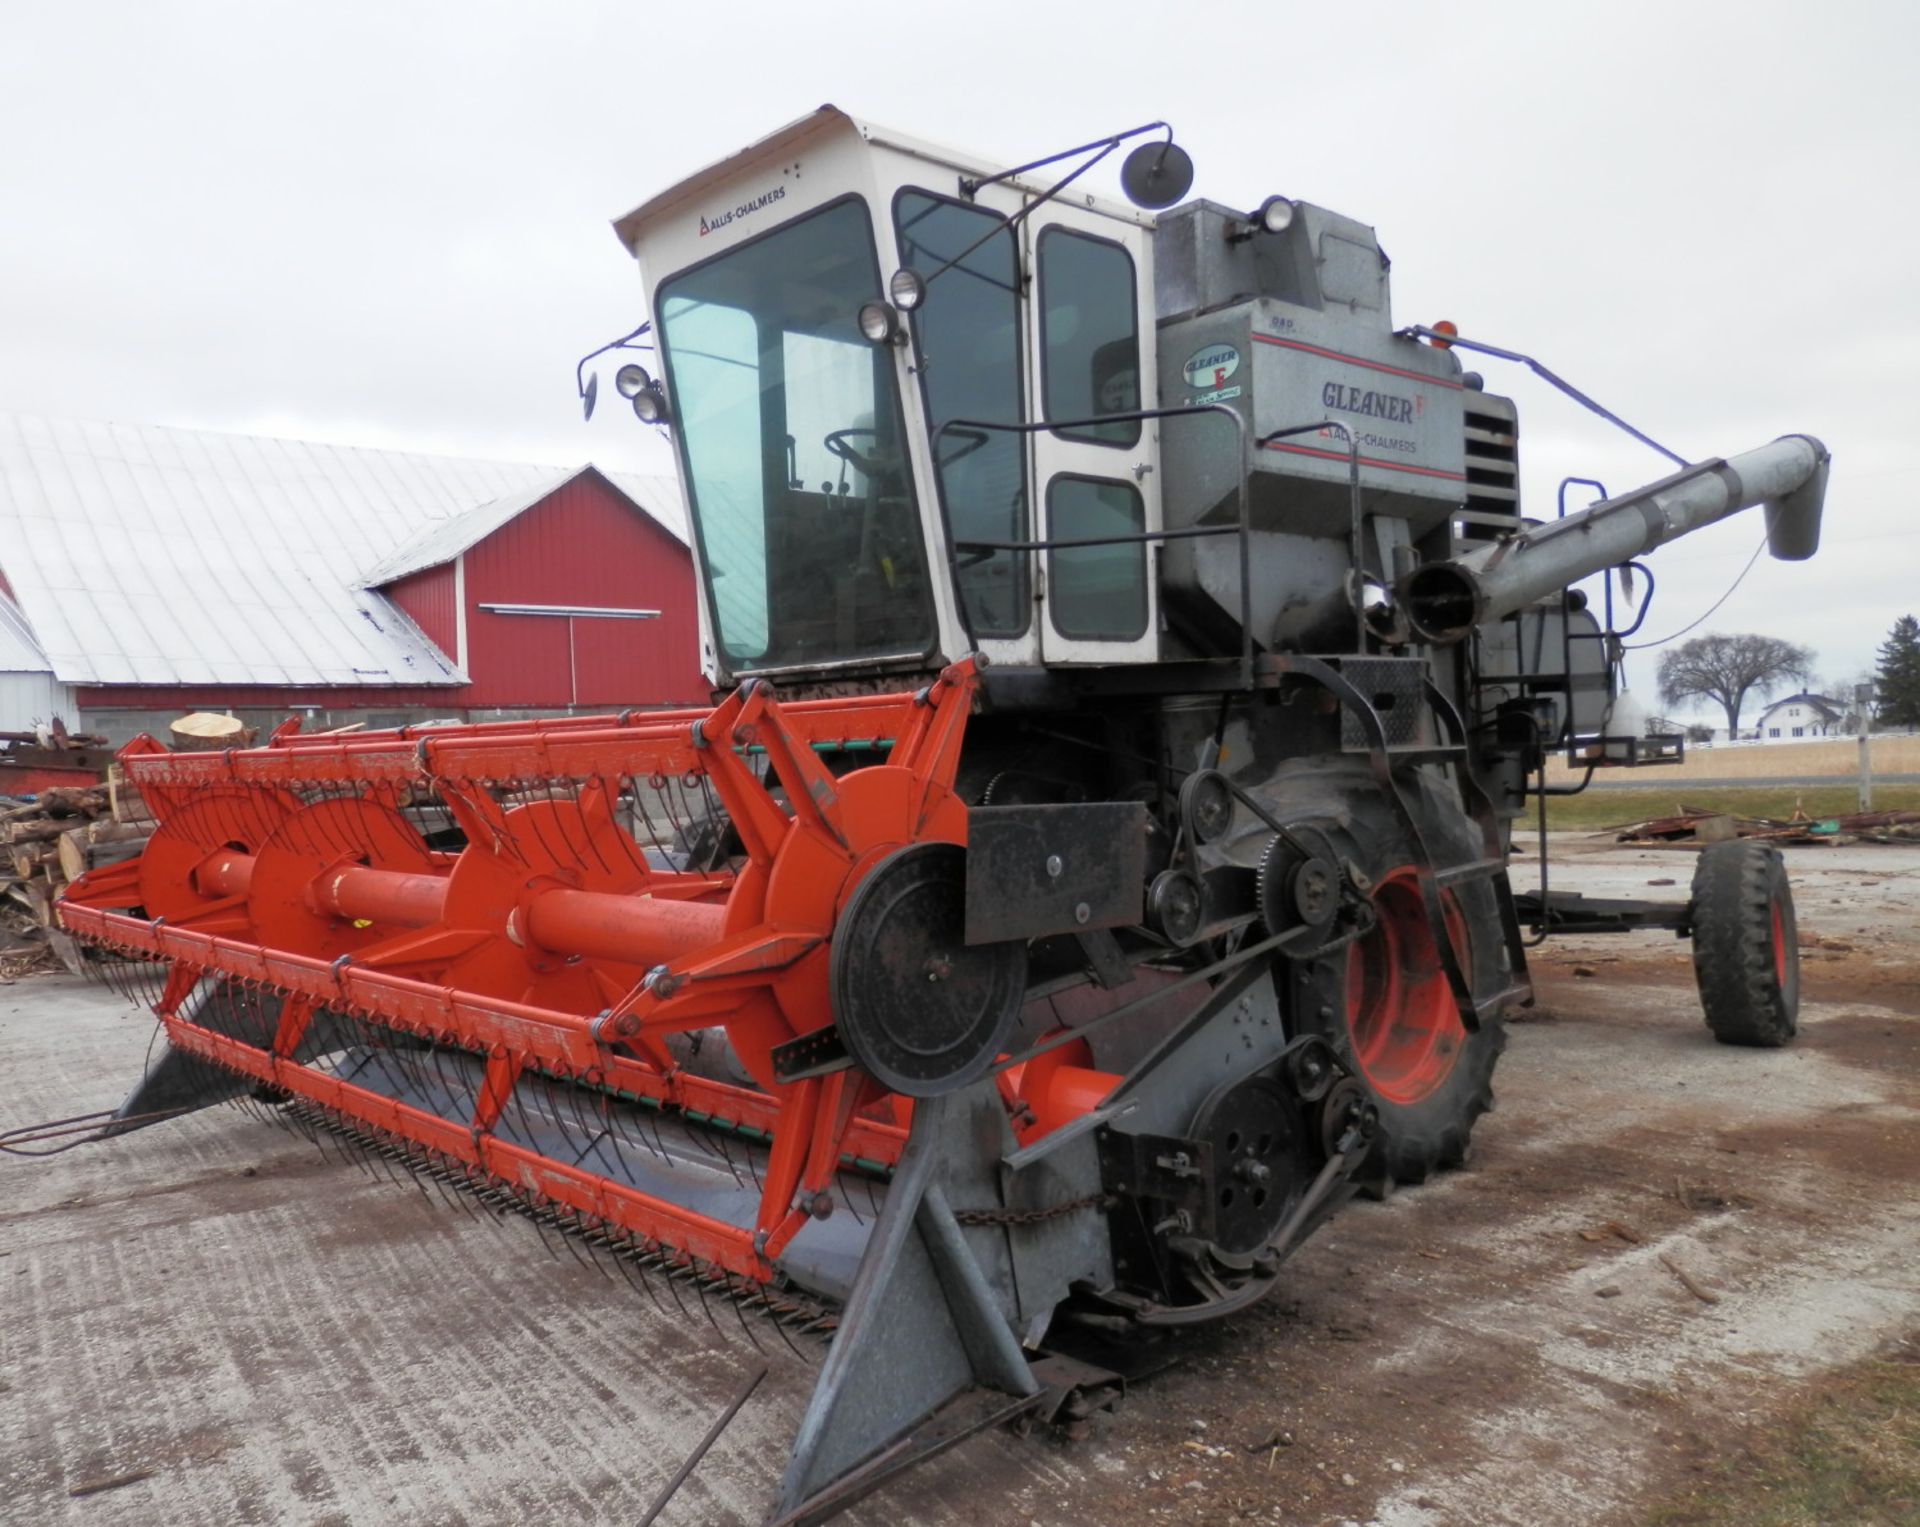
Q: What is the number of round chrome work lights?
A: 5